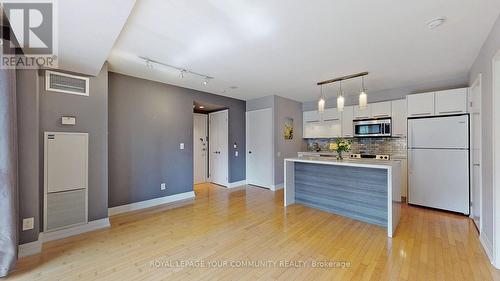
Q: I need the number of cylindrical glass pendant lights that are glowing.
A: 3